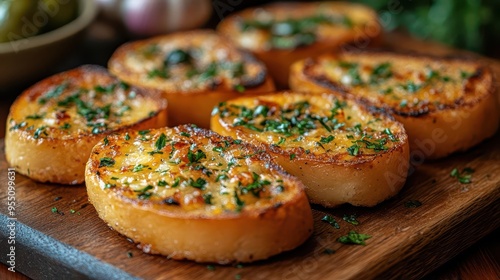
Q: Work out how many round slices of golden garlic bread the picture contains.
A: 6